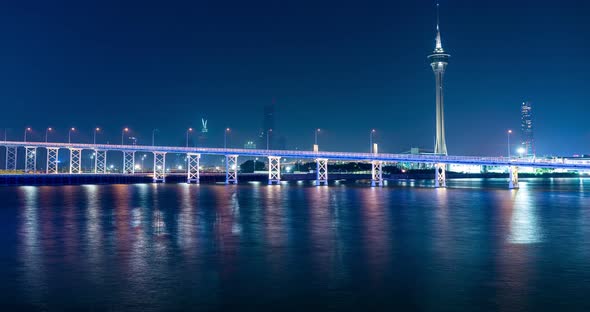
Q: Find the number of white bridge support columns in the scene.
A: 14